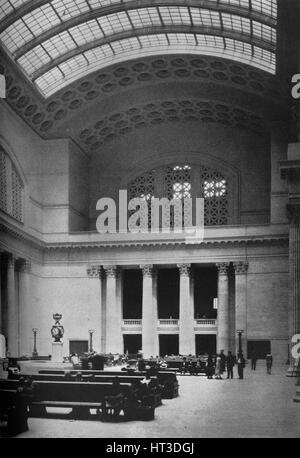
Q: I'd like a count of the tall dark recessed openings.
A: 3